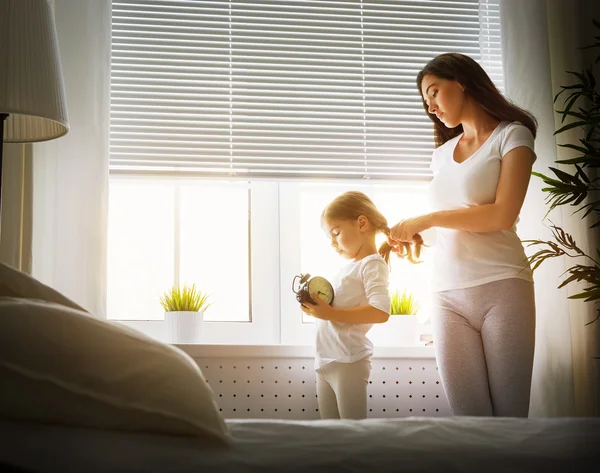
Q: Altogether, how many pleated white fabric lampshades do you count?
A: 1